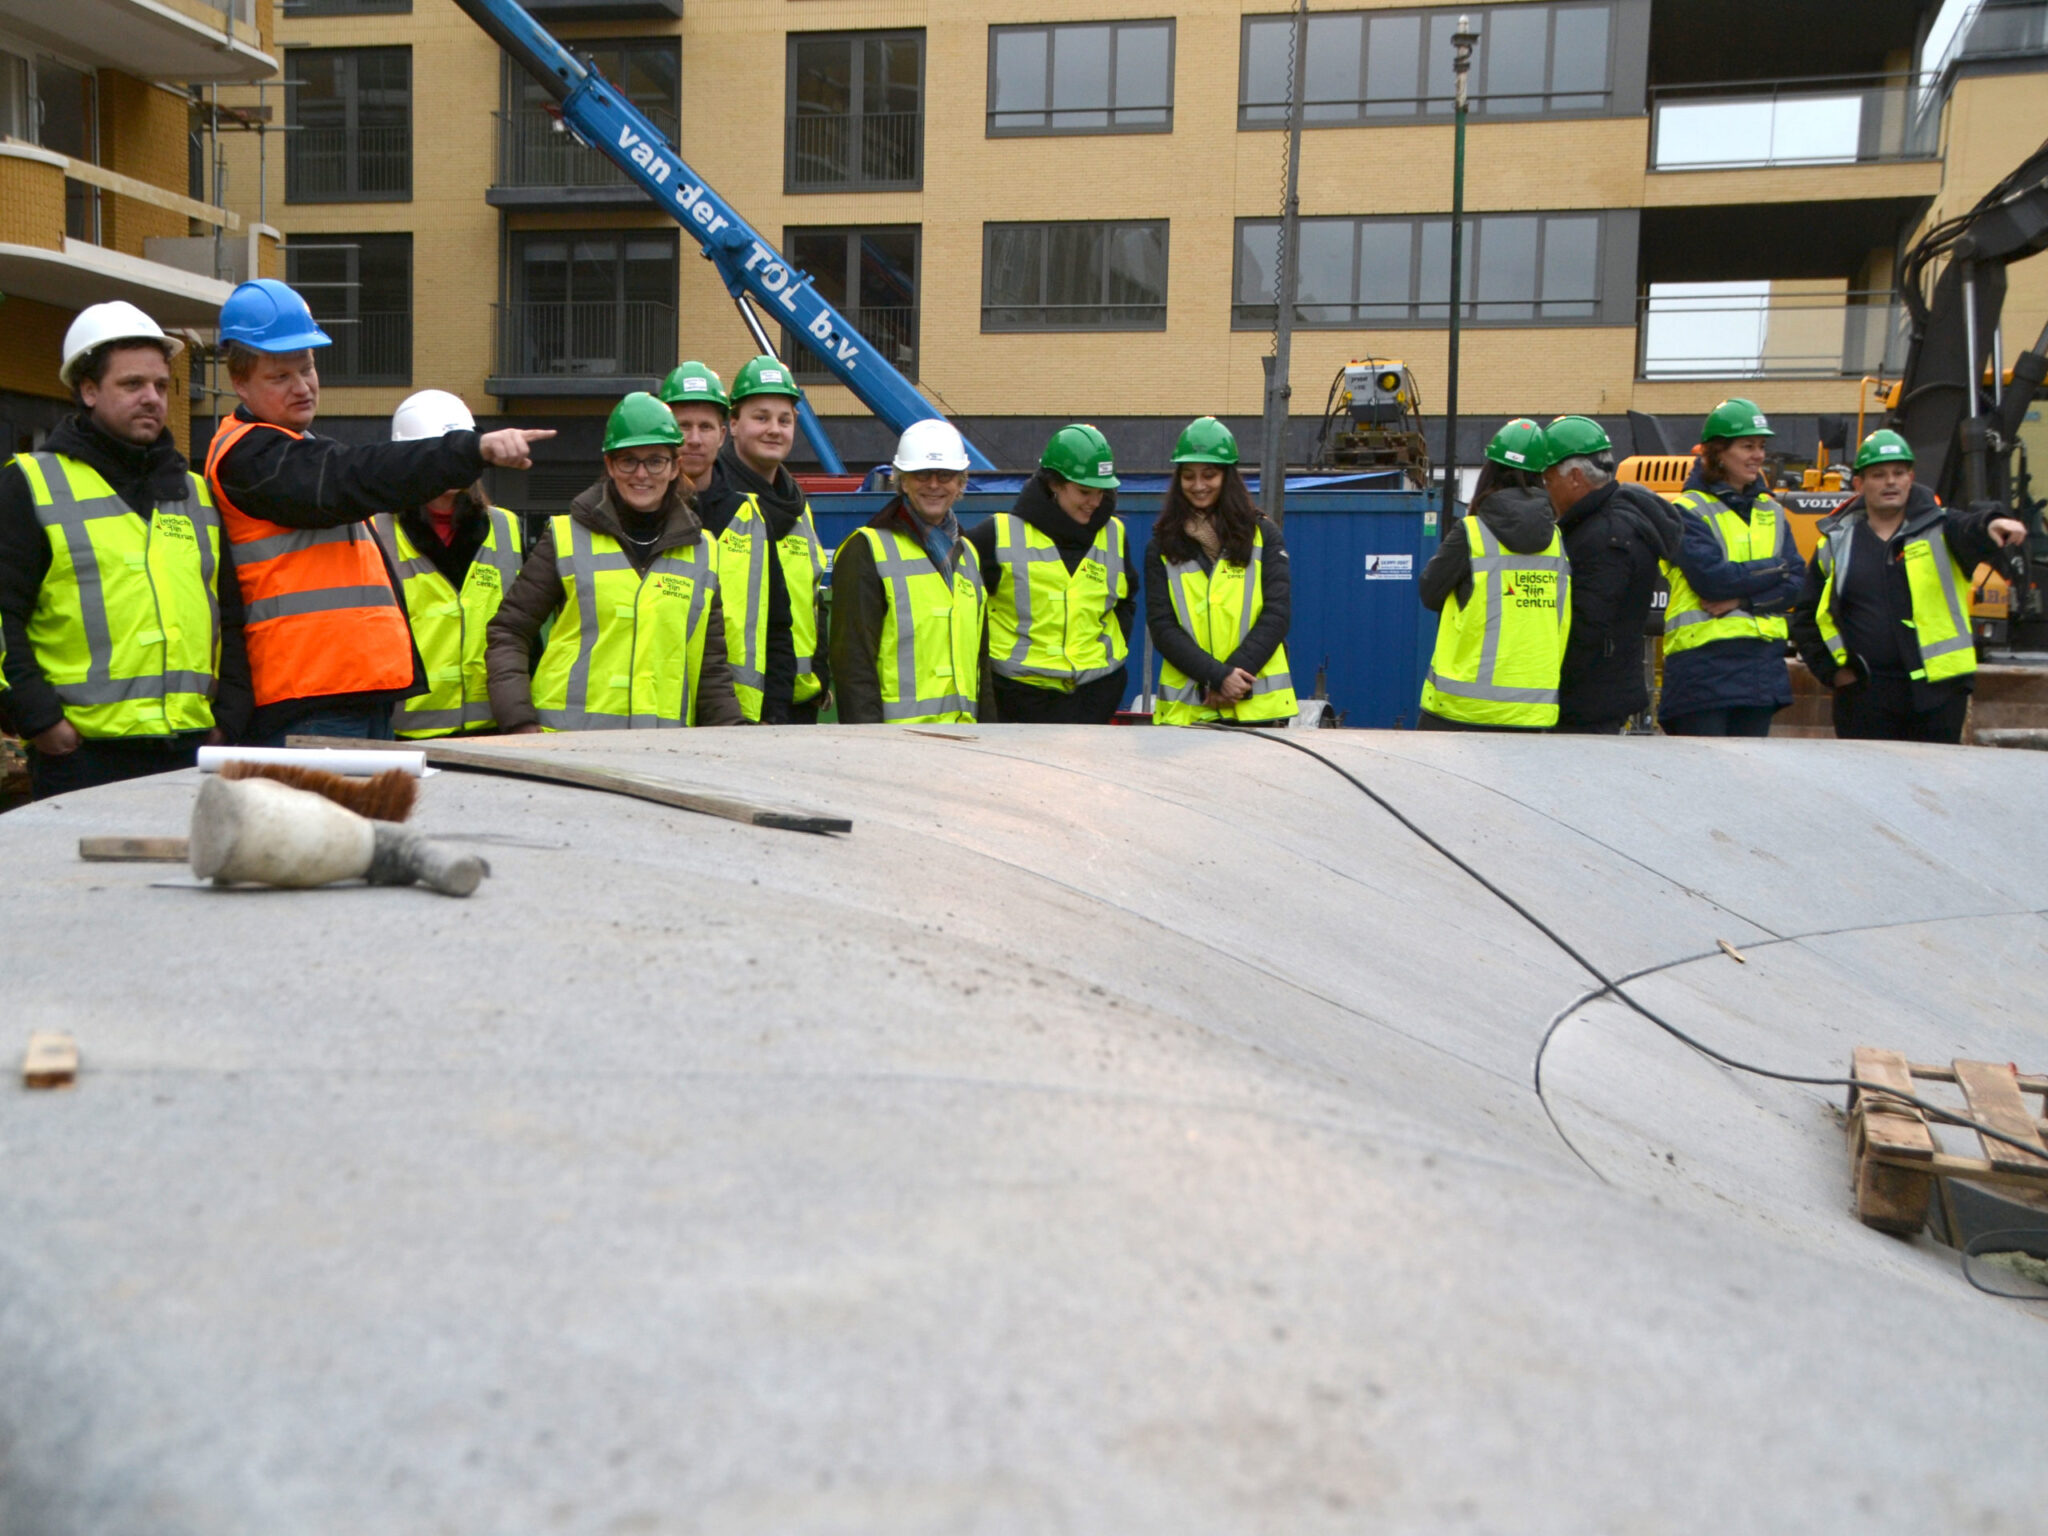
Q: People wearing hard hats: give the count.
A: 13